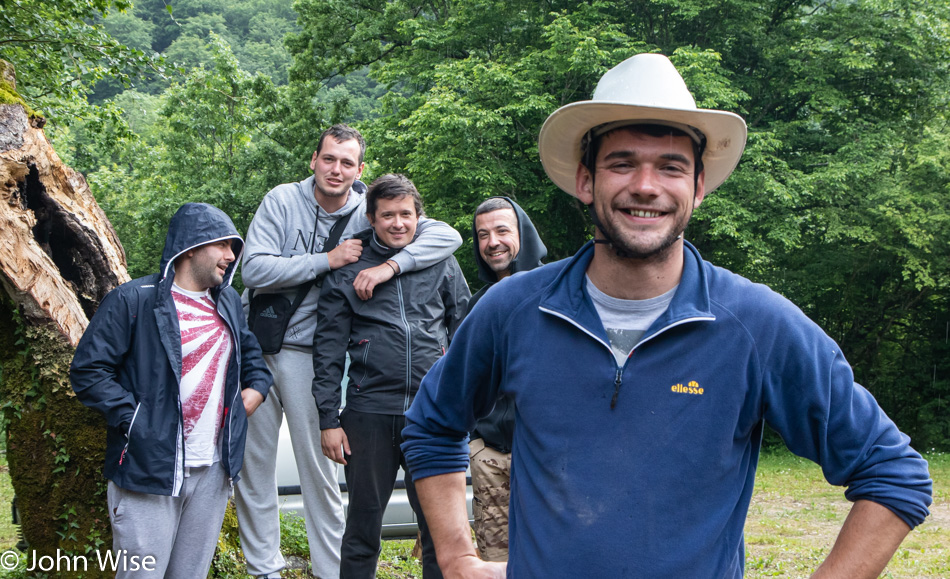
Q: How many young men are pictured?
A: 5